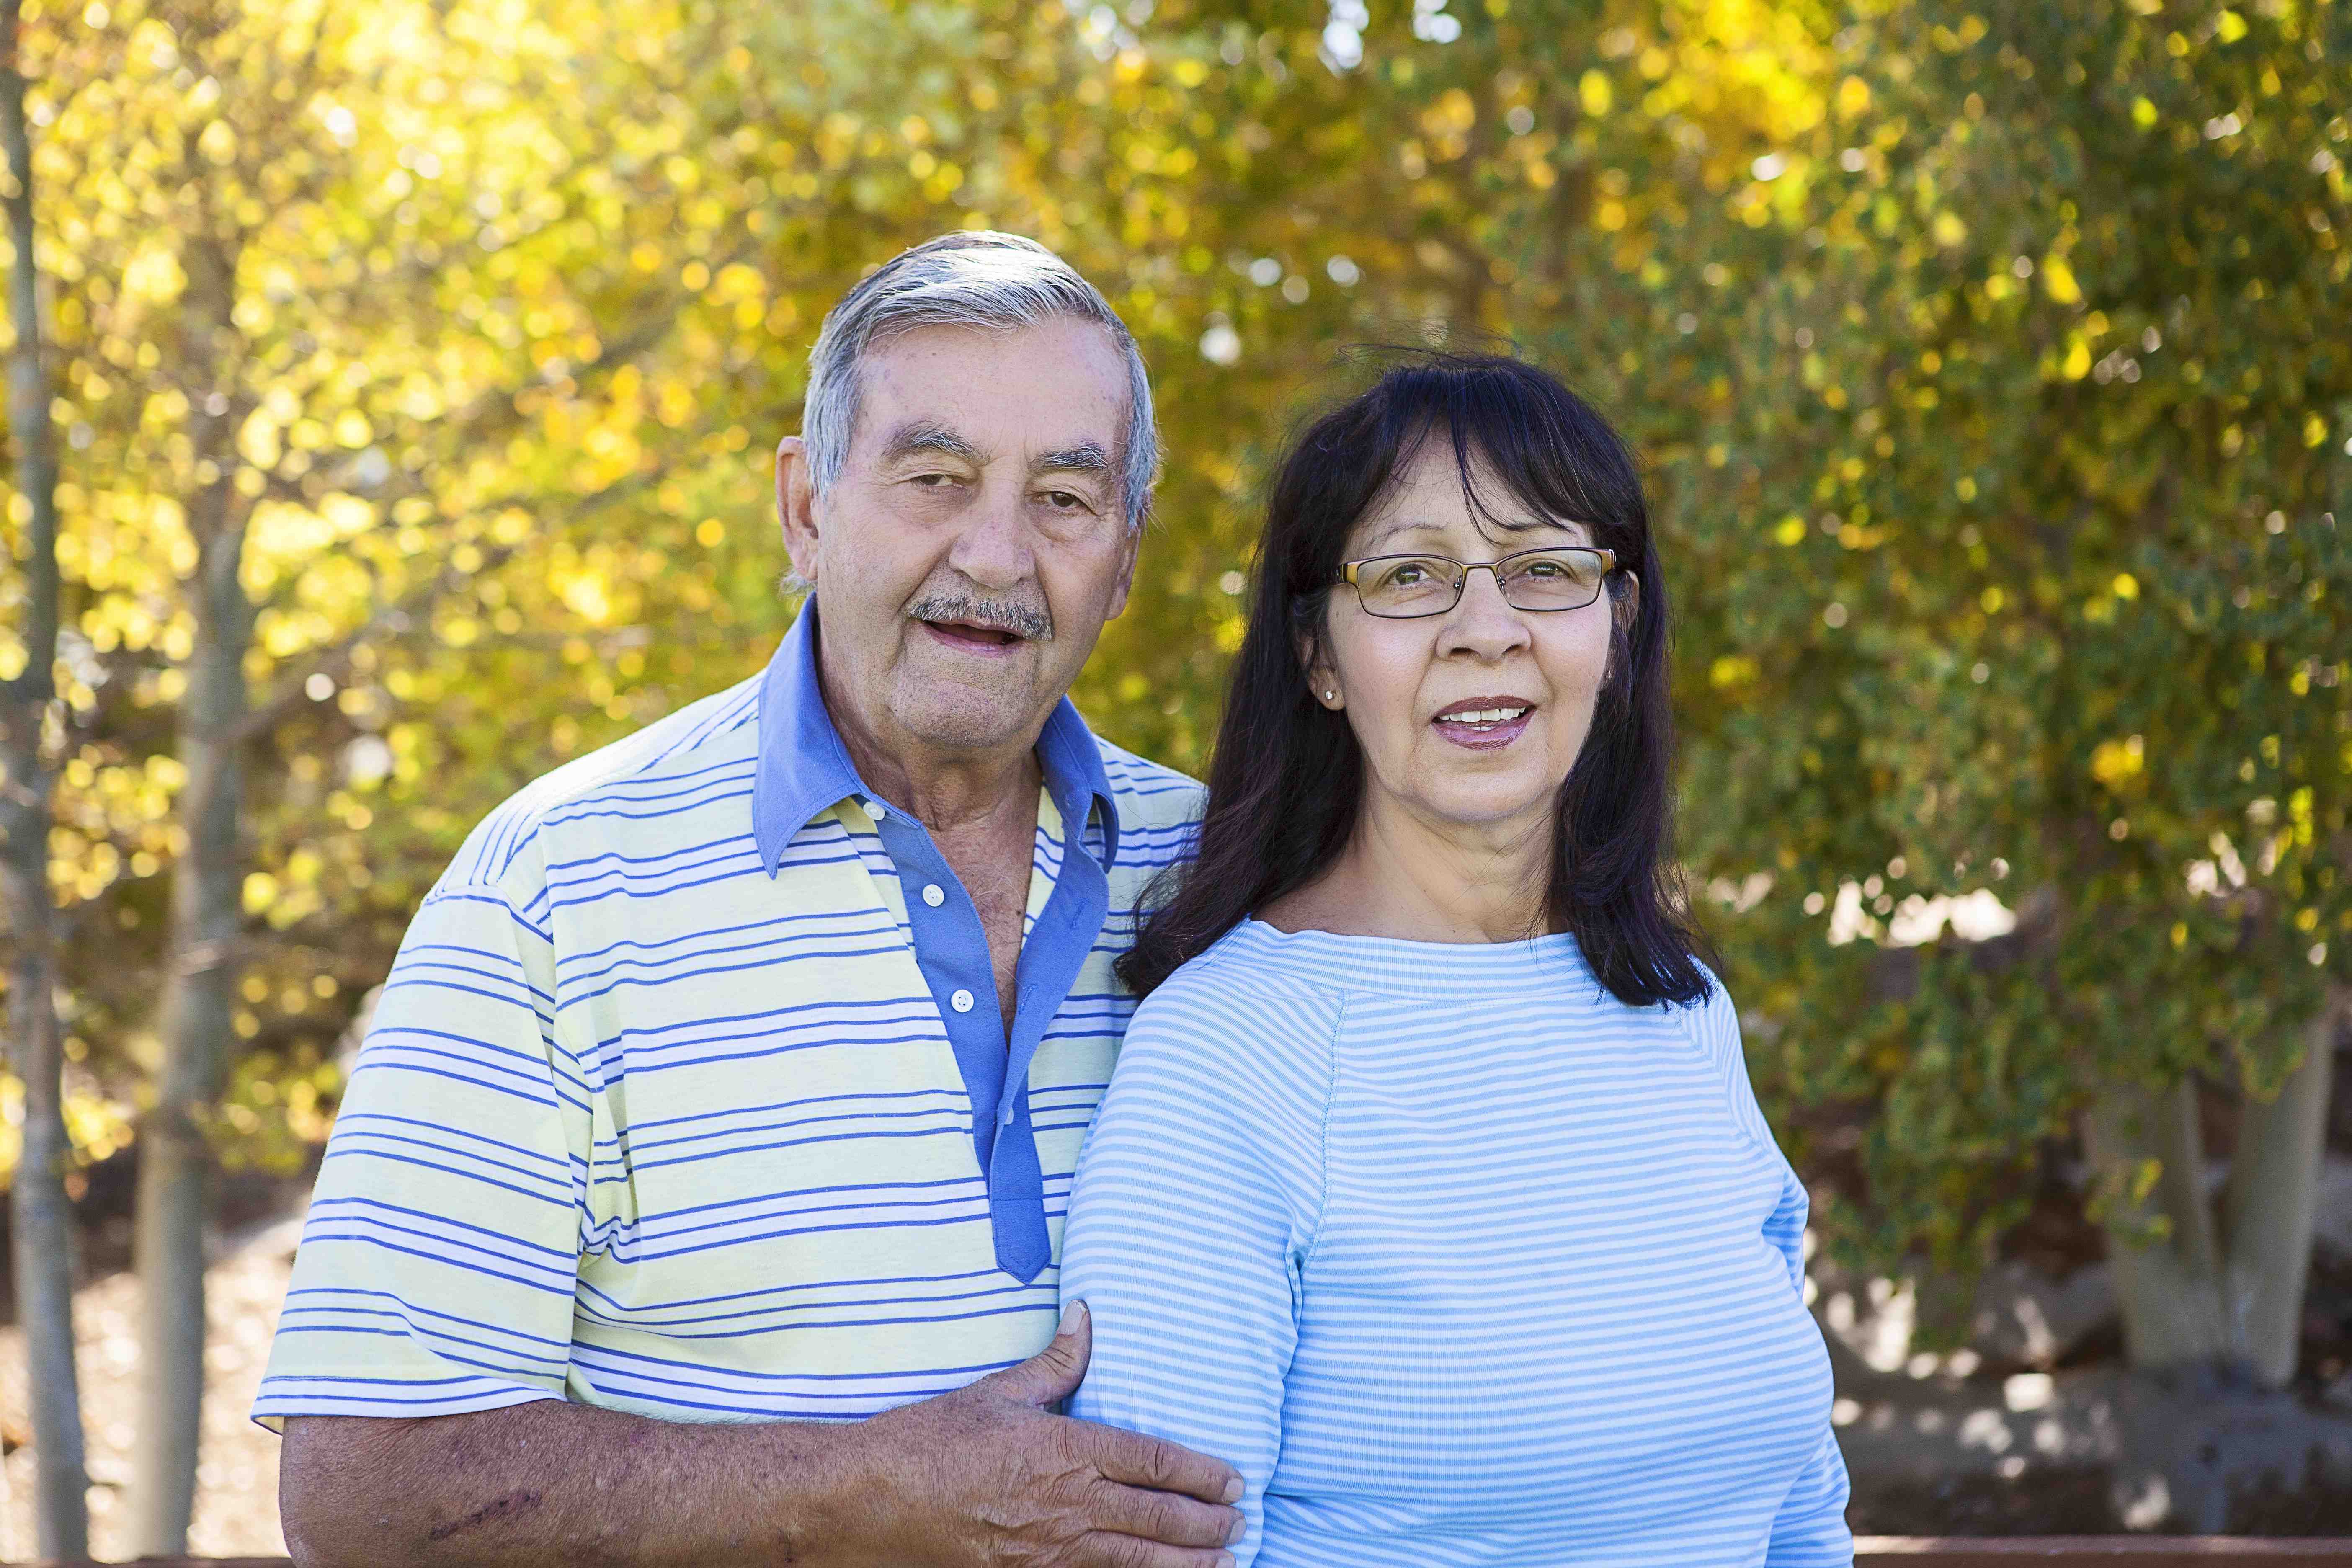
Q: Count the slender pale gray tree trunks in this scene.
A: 2